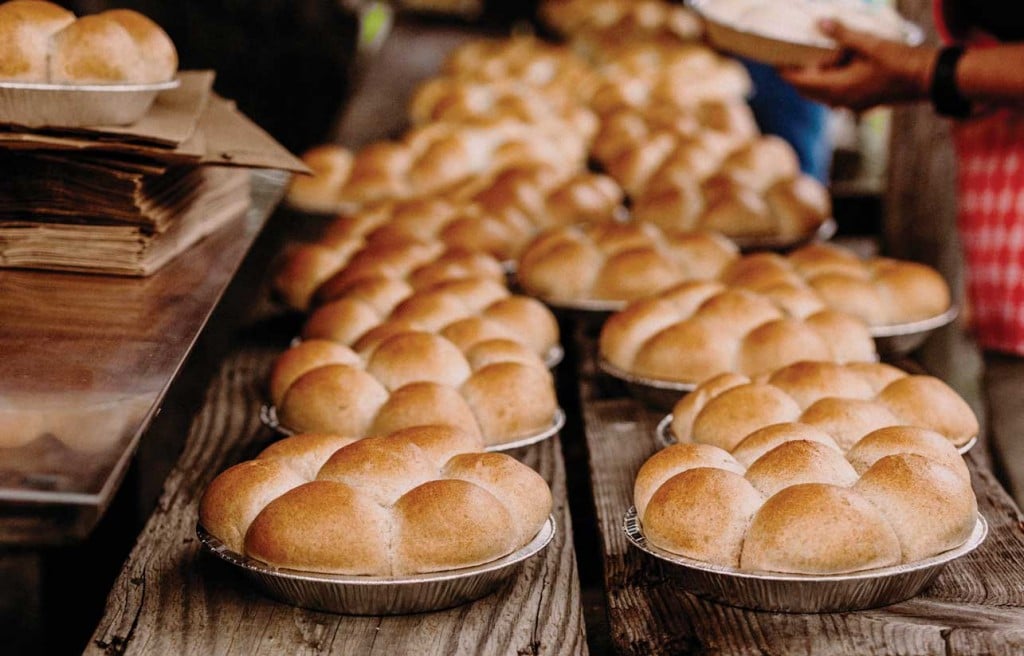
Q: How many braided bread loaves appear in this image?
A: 0